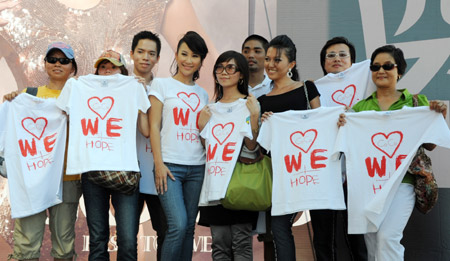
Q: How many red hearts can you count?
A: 7